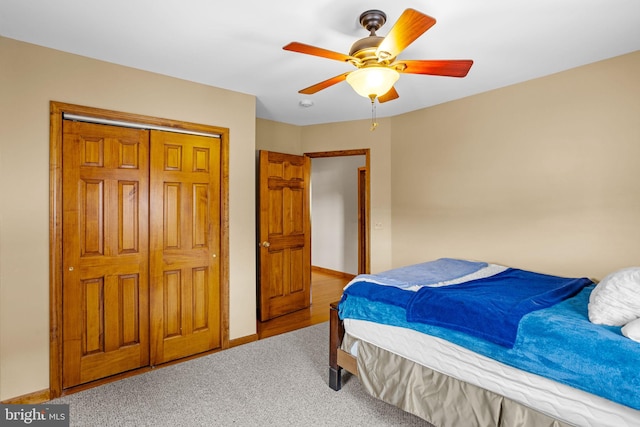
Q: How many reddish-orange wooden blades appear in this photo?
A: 5